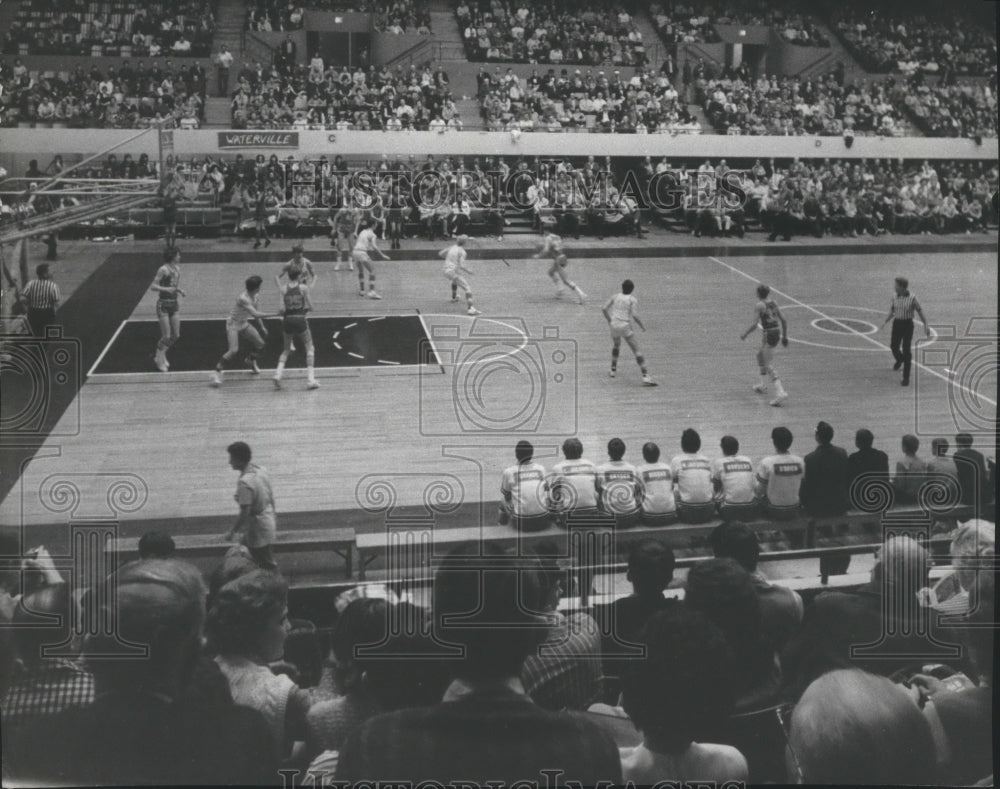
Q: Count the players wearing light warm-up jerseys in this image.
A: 7